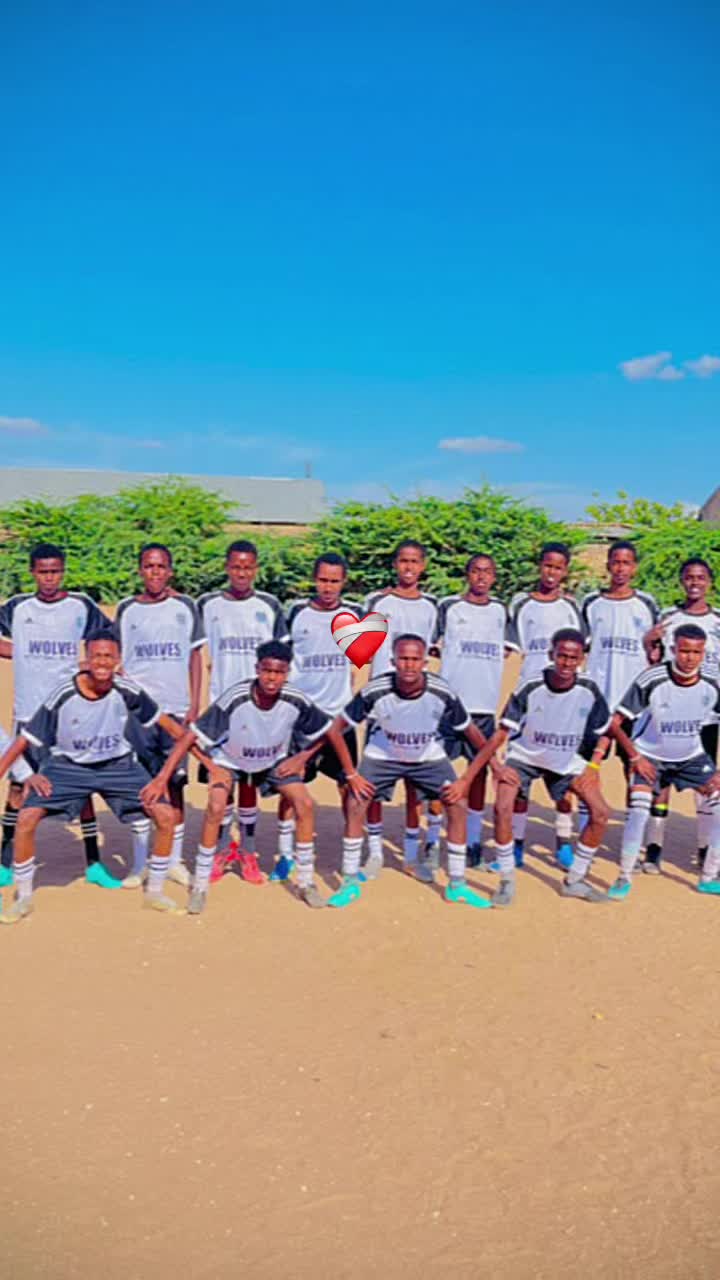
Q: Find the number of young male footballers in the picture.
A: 14